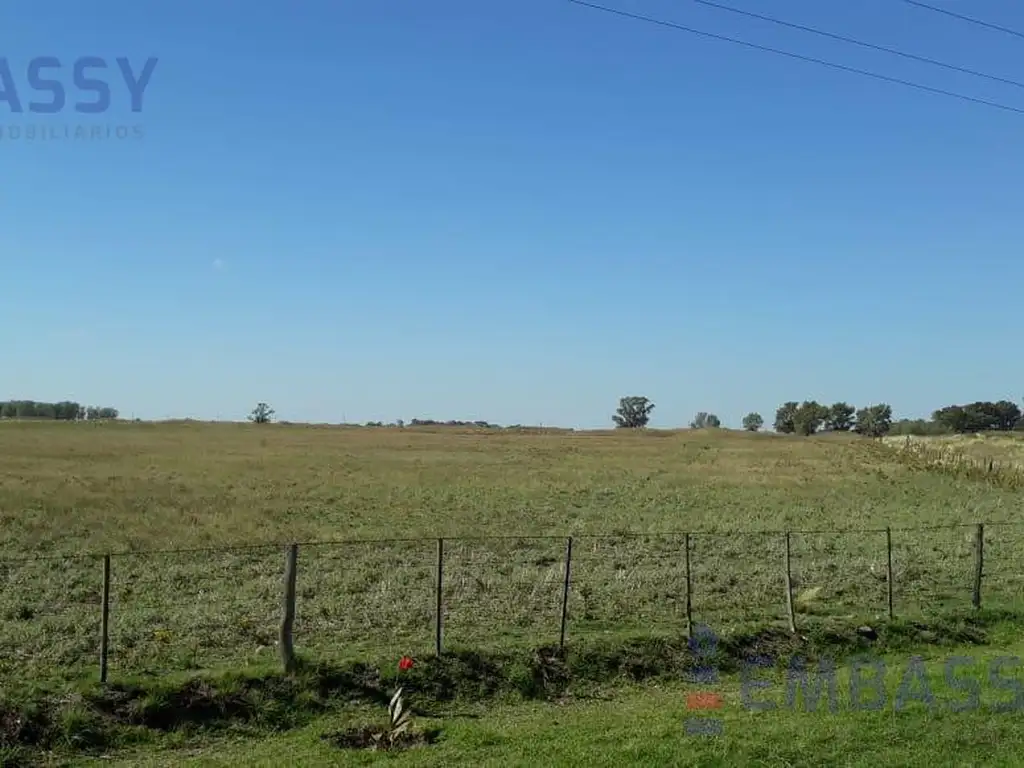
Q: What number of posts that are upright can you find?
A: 8